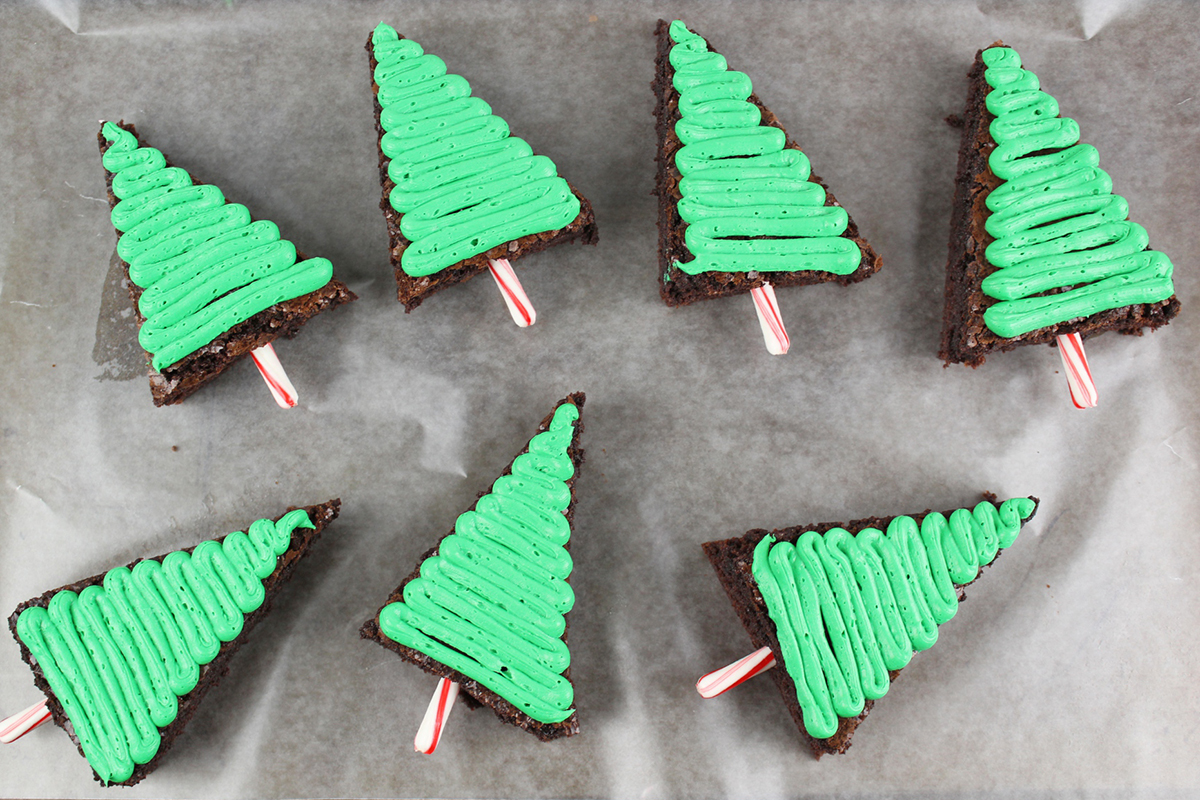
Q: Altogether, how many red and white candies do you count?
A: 7